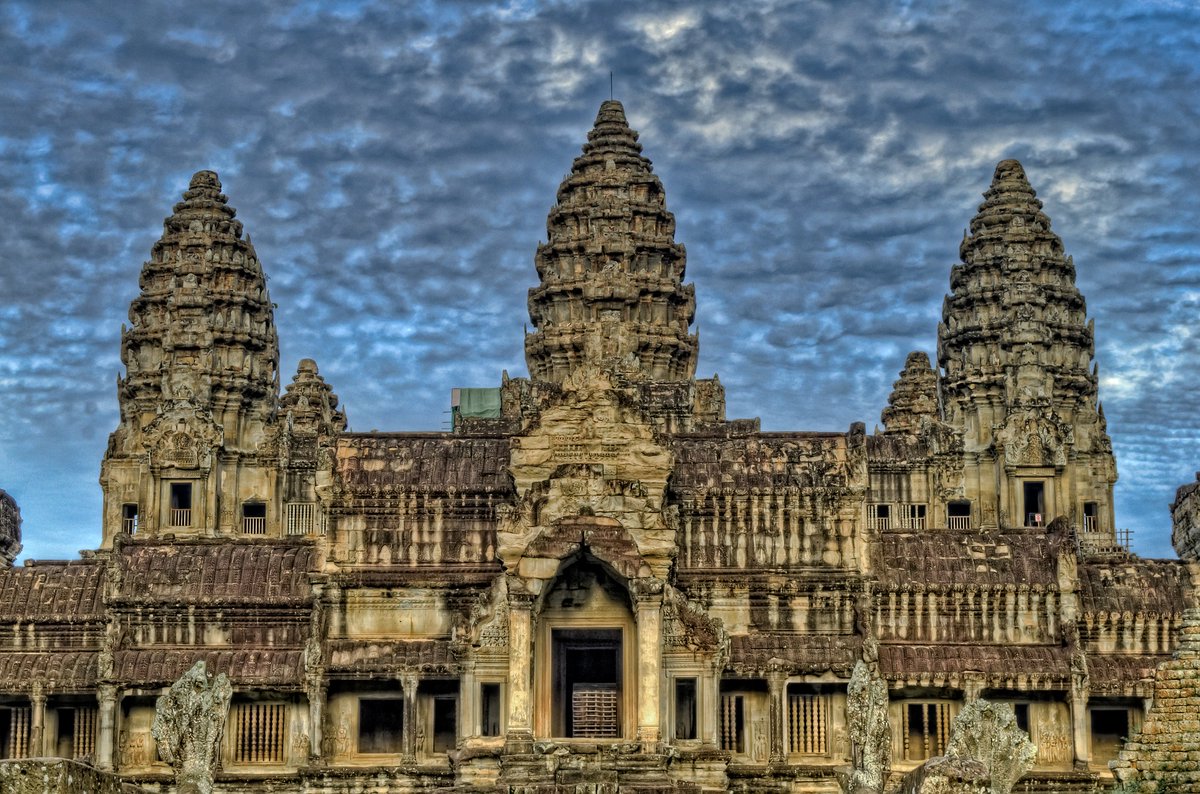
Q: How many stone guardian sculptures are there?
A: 3